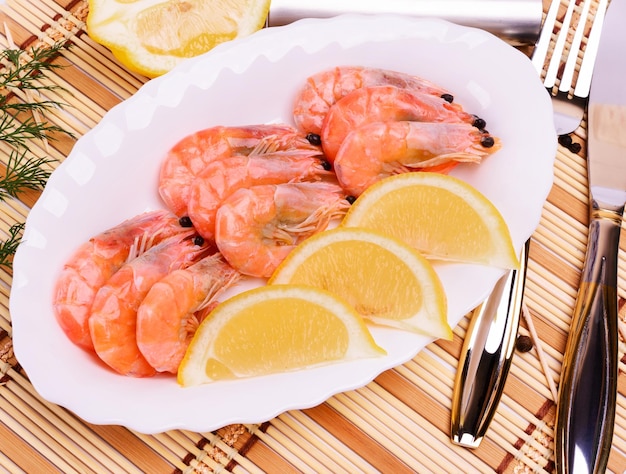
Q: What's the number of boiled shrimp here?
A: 9